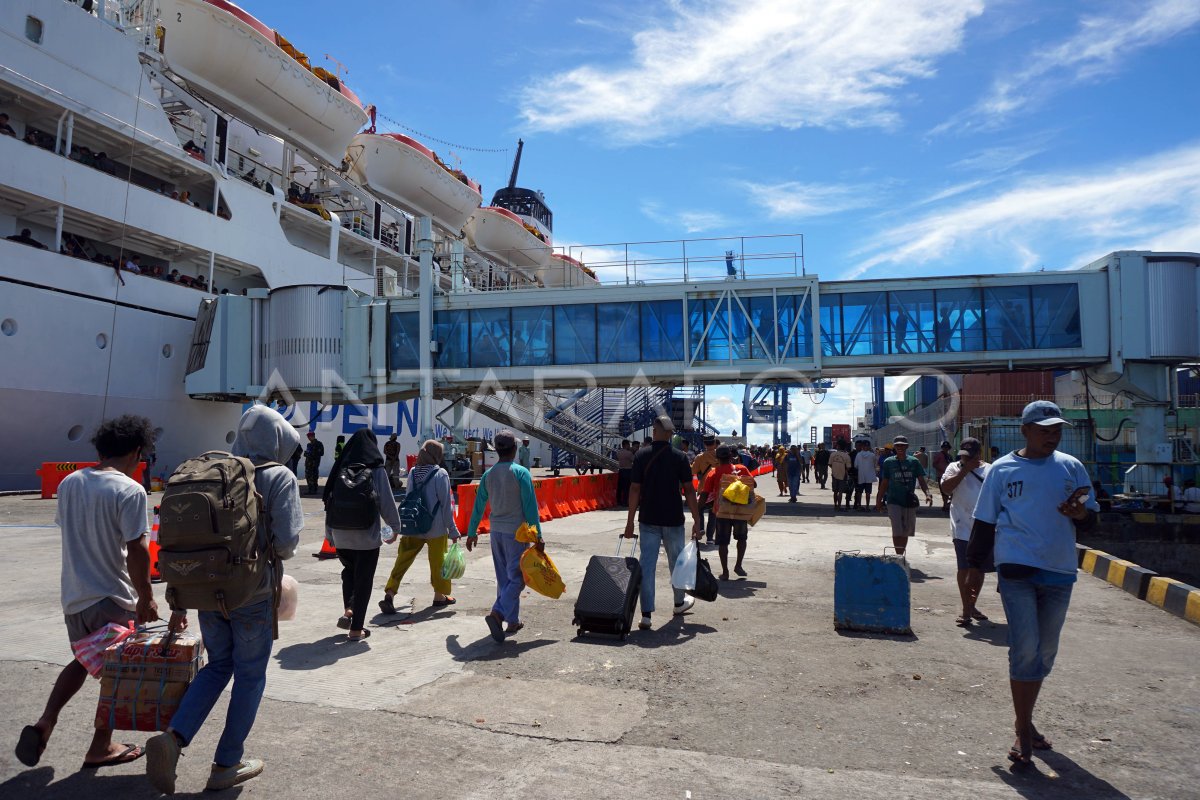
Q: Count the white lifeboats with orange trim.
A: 4